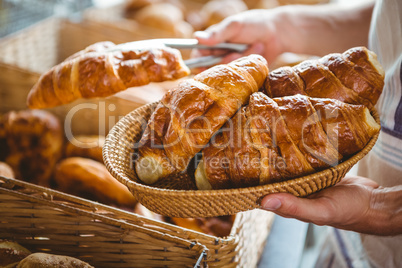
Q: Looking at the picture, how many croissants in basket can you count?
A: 3